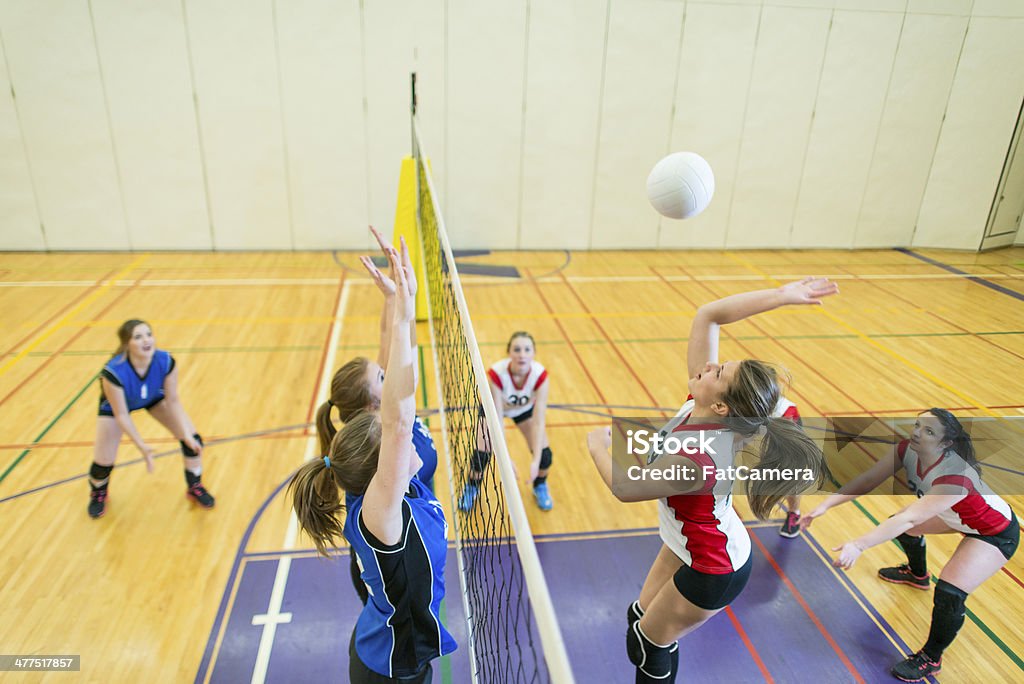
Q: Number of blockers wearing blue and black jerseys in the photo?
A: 2